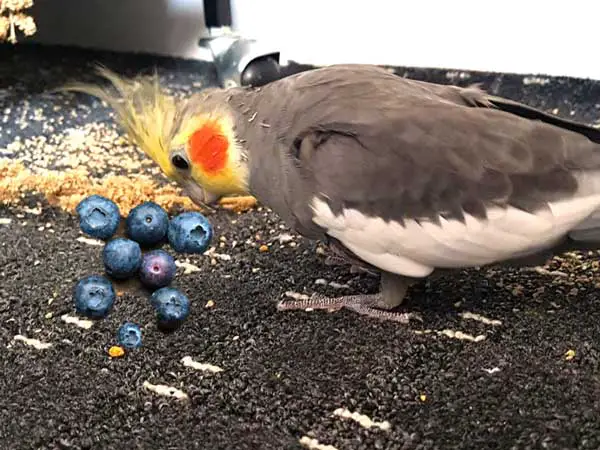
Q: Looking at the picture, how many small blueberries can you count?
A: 1